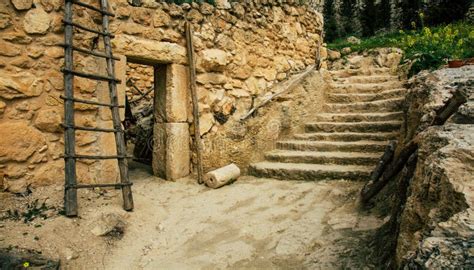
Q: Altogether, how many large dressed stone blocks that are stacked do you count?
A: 2